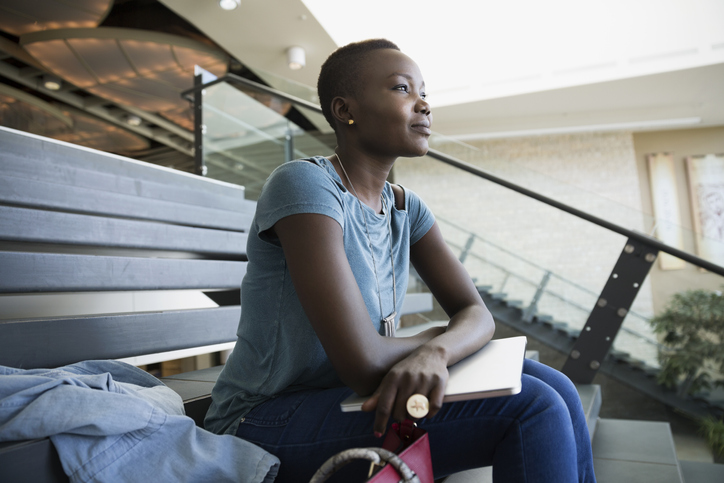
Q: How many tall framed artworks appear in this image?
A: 2